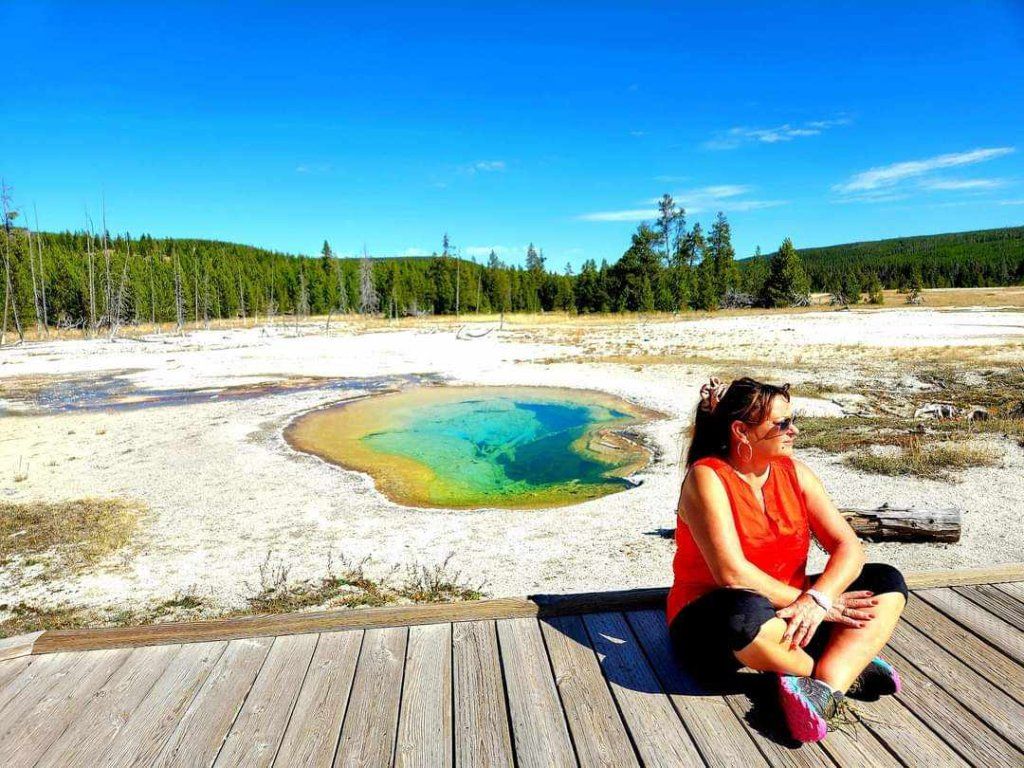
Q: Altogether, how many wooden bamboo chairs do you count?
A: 0